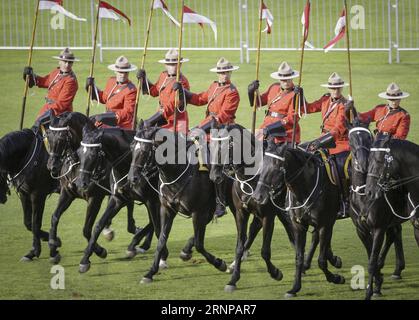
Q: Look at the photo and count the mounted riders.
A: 7